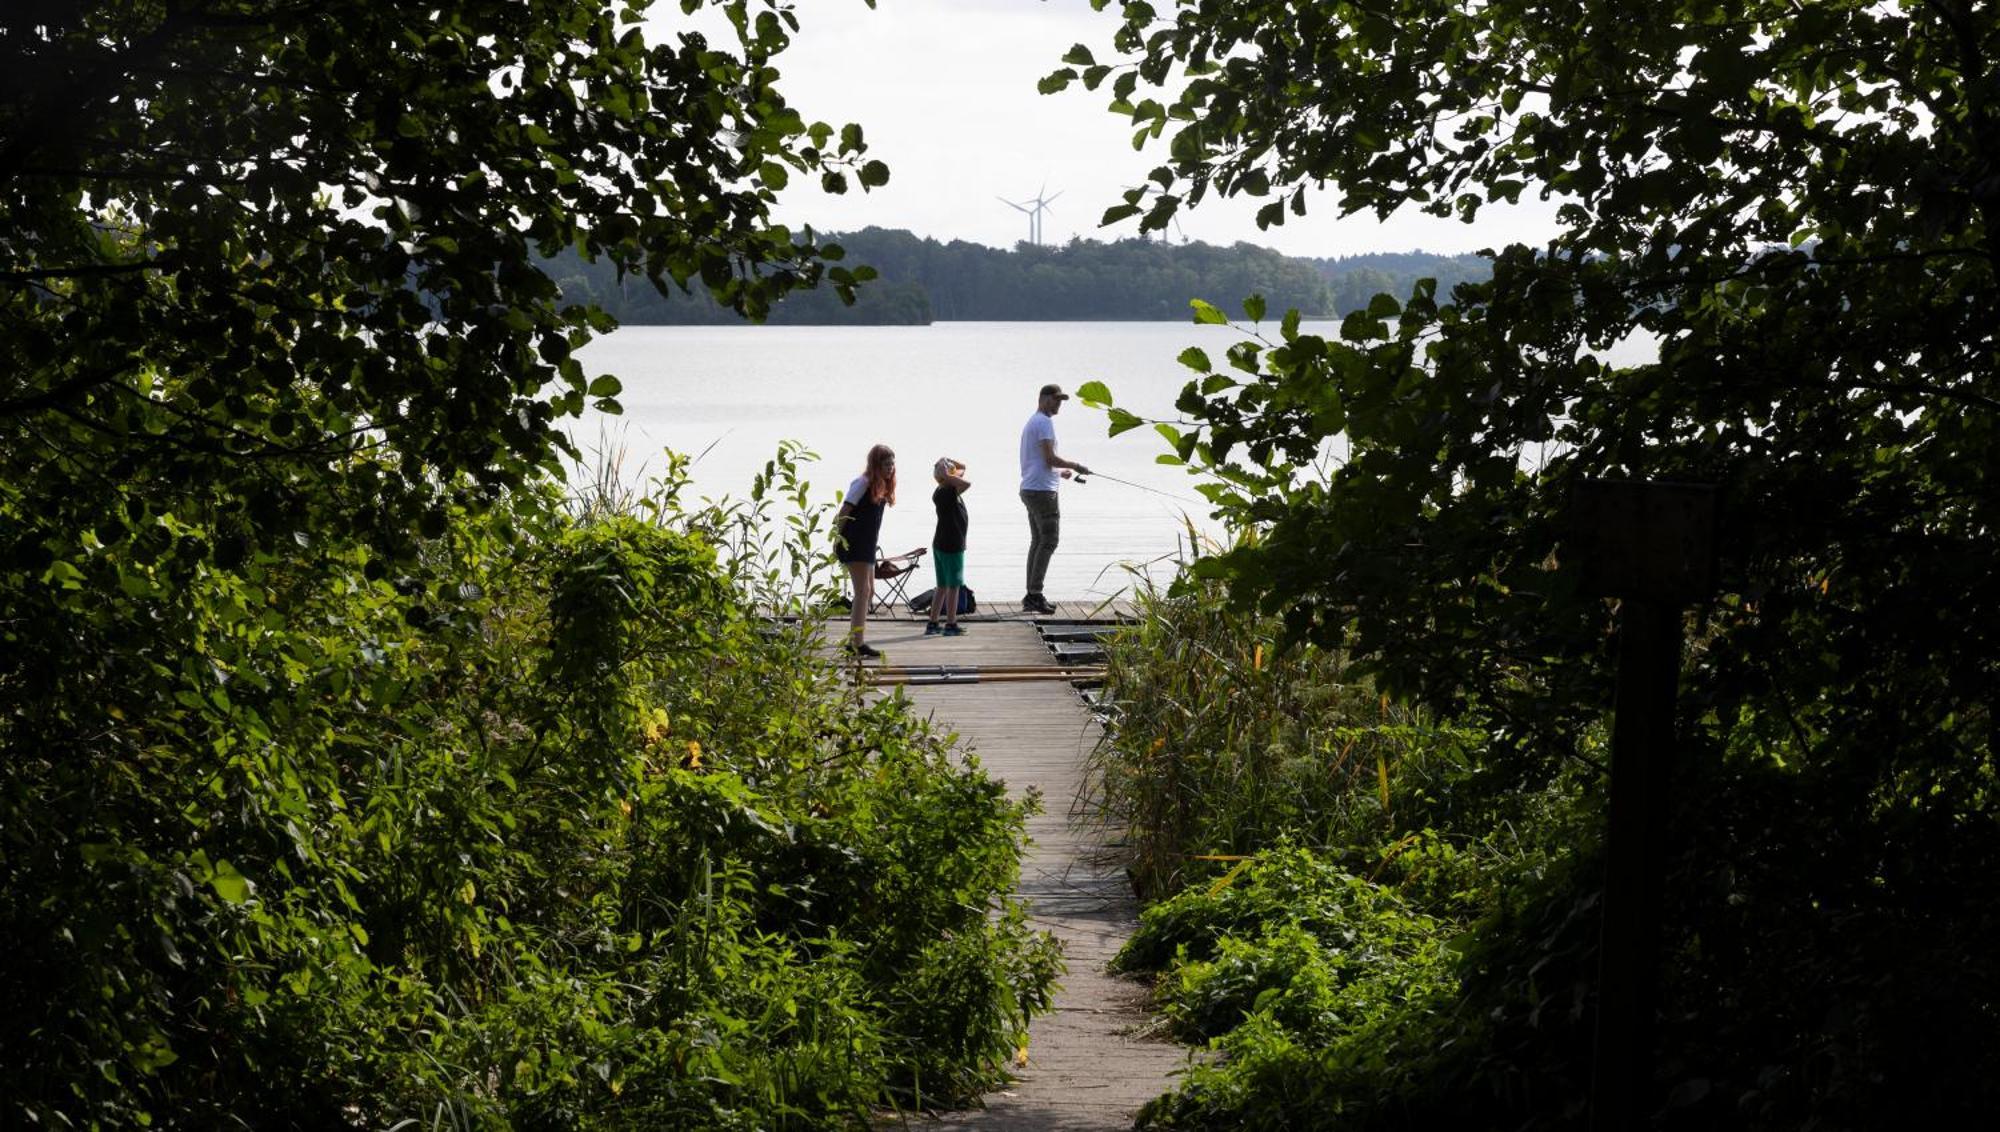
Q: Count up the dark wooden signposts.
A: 1